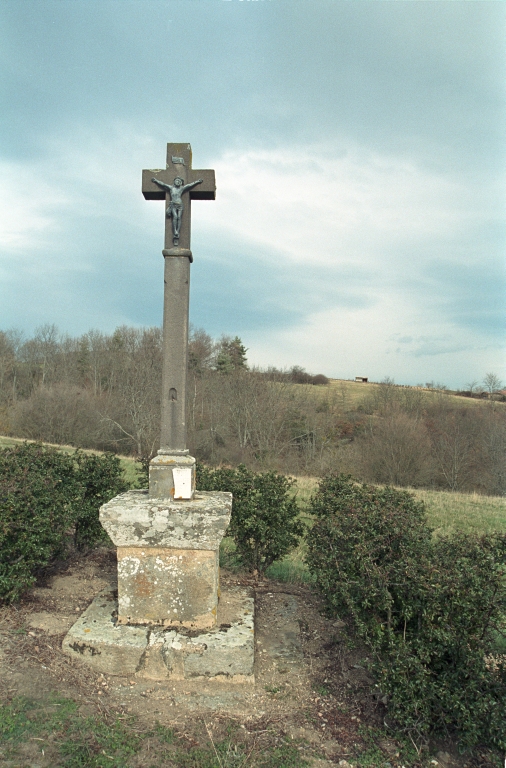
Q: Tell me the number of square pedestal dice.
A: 1